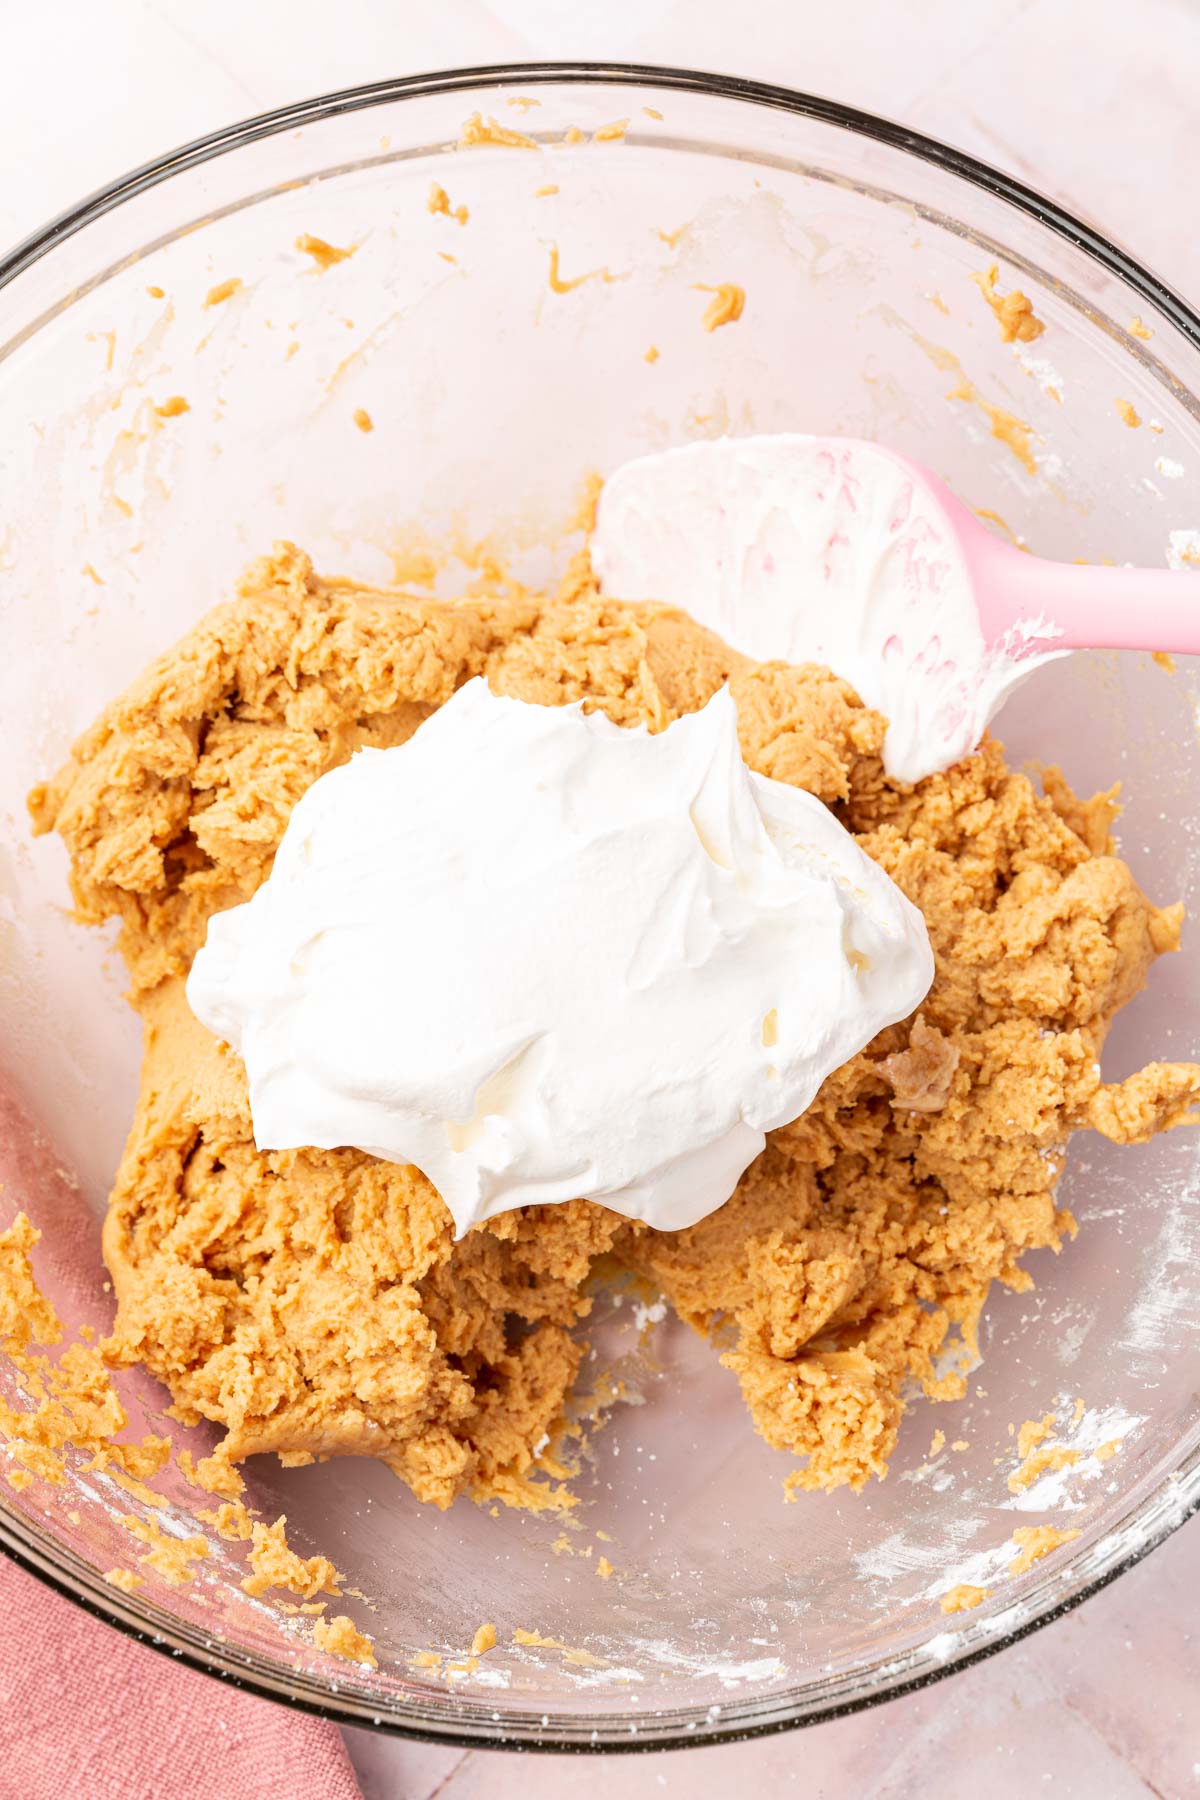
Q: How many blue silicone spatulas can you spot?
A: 0